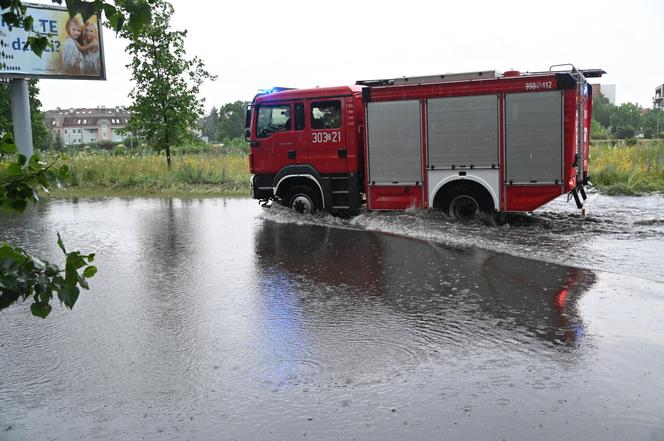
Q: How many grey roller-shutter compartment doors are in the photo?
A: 3